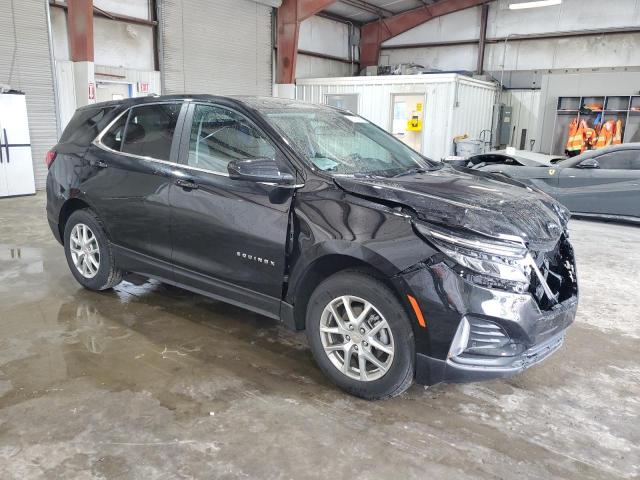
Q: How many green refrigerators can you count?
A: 0